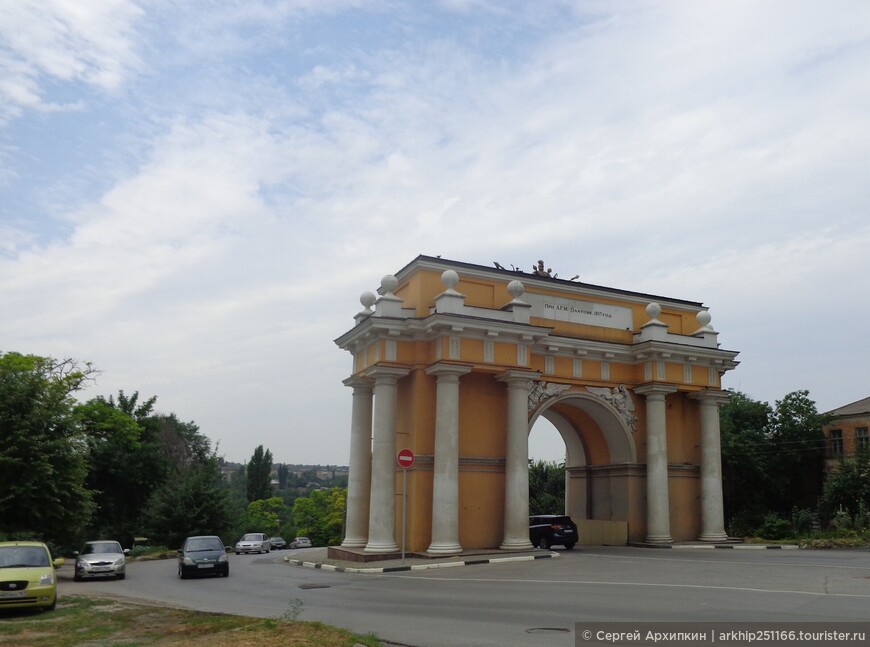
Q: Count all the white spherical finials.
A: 6